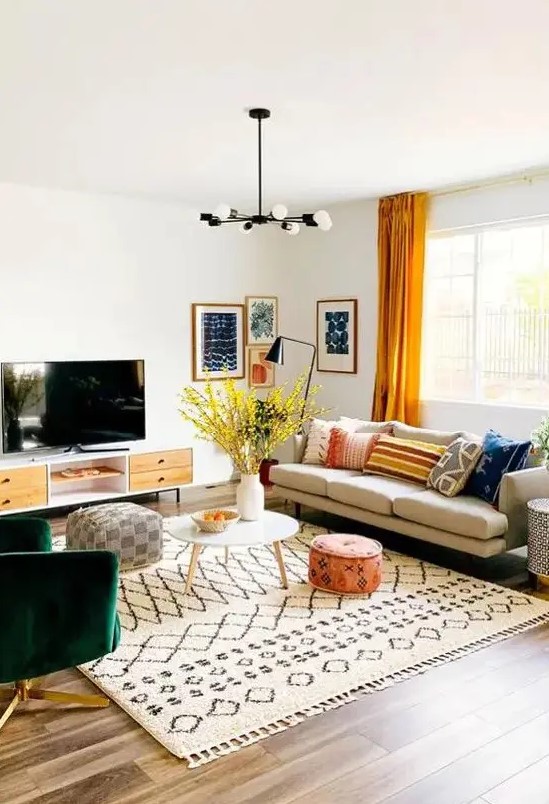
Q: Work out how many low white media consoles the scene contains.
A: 1